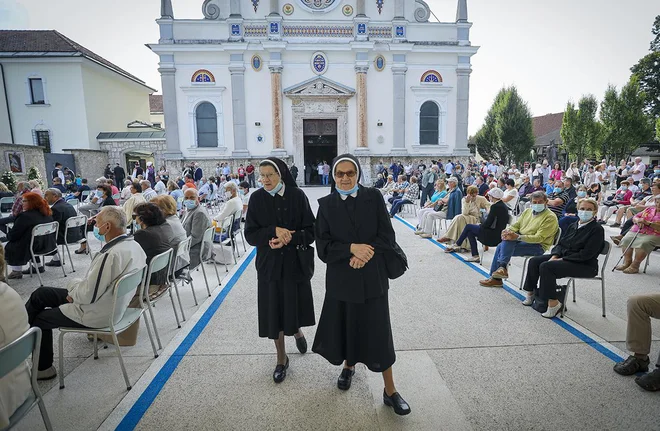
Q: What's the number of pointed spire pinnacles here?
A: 2